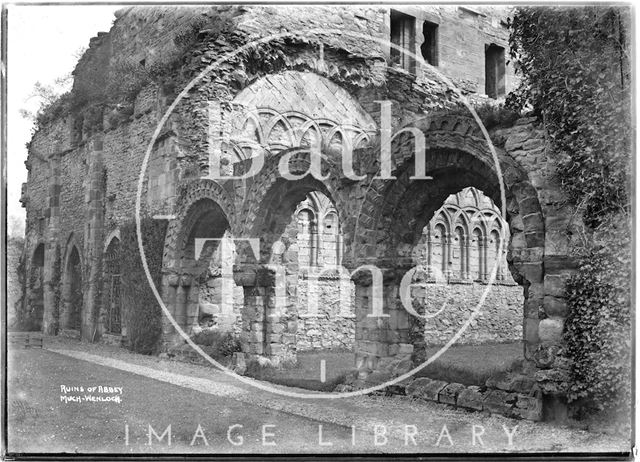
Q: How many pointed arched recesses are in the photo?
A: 3